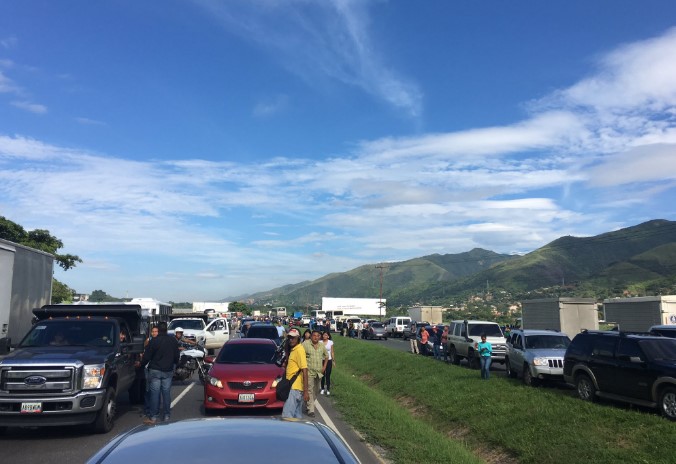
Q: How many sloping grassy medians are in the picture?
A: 1